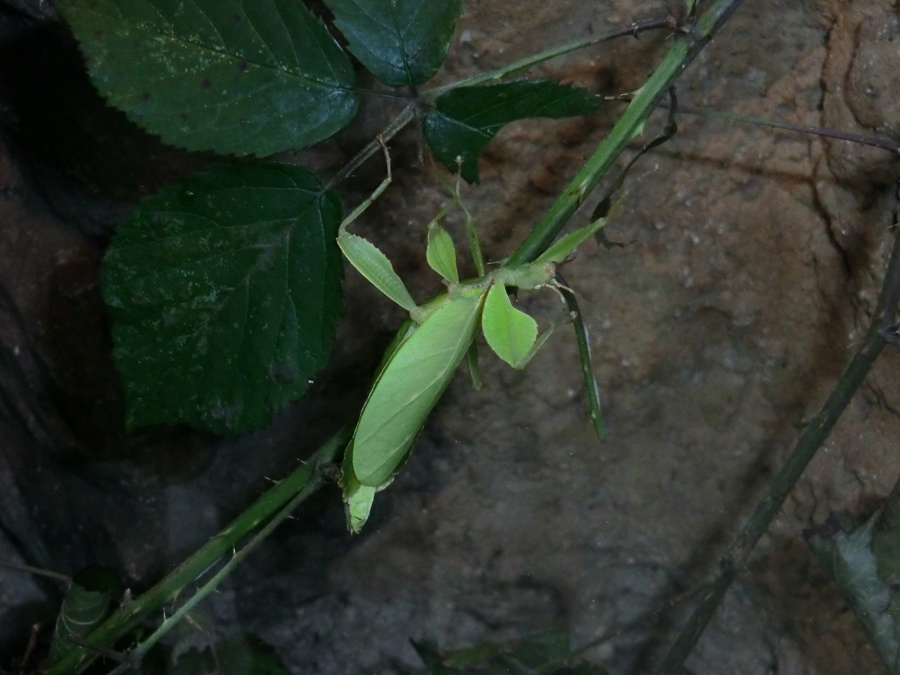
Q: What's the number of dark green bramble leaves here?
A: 4